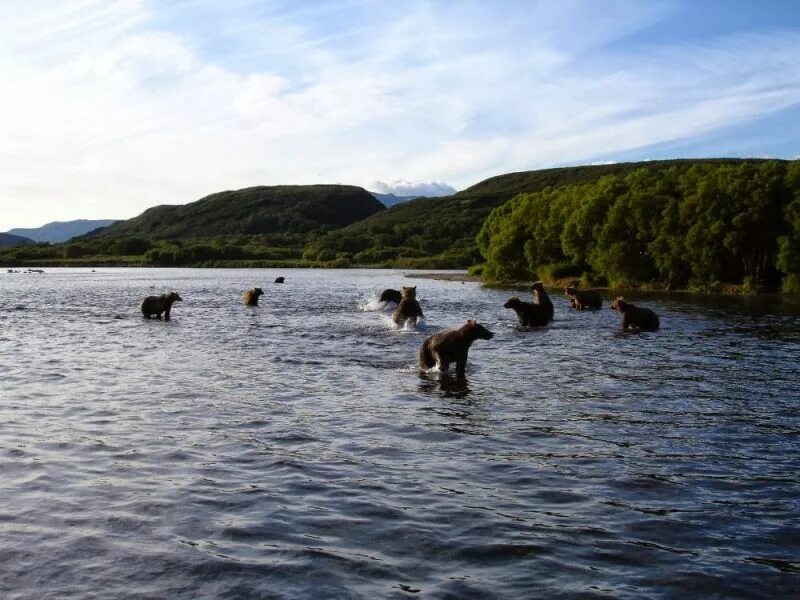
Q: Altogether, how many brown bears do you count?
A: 10